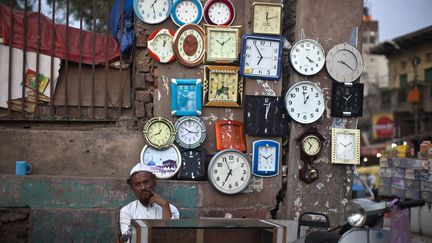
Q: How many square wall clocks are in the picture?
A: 11